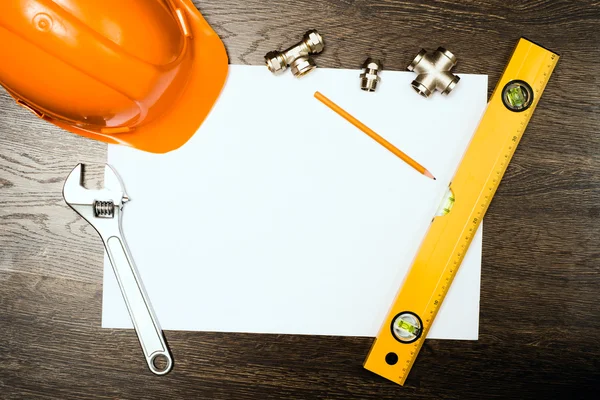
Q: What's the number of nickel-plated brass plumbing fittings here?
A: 3